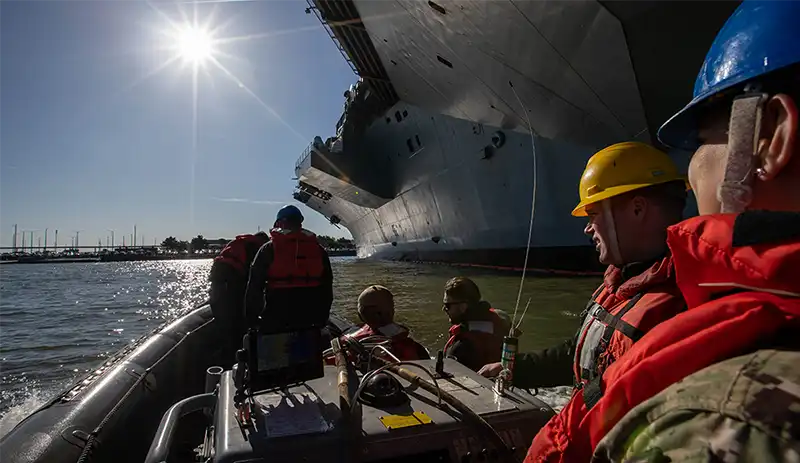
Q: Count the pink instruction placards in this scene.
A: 0